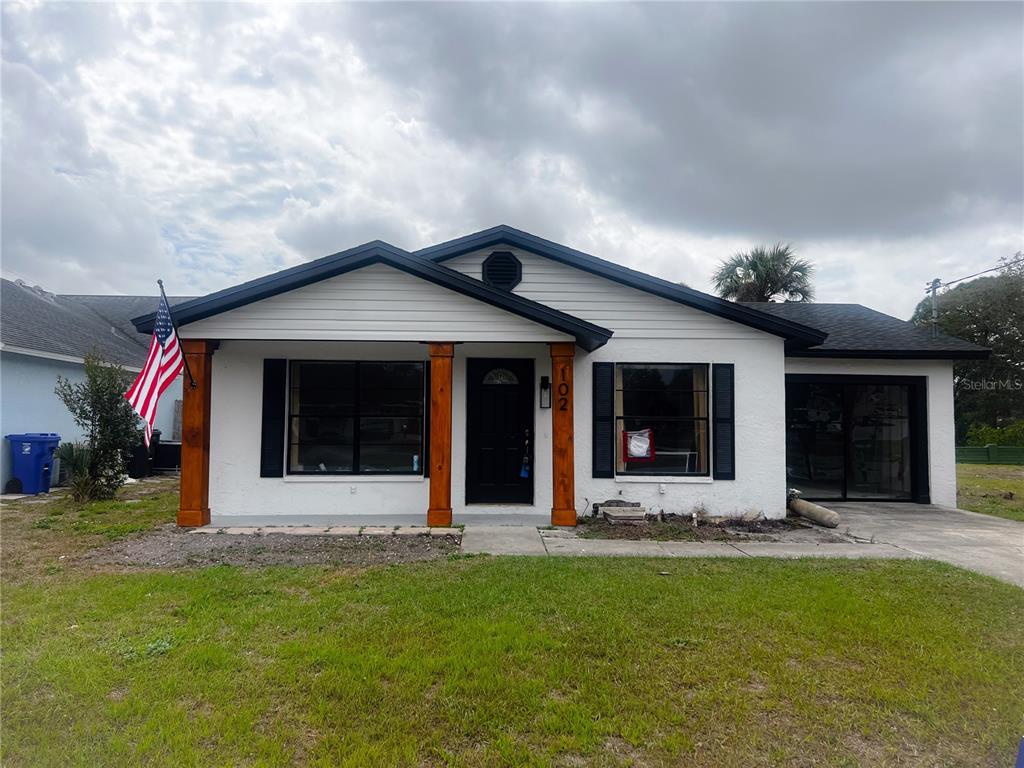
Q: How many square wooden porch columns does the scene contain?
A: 3